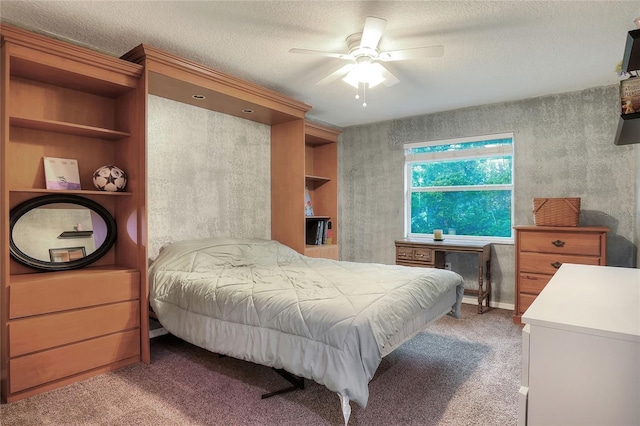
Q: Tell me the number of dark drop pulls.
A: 2